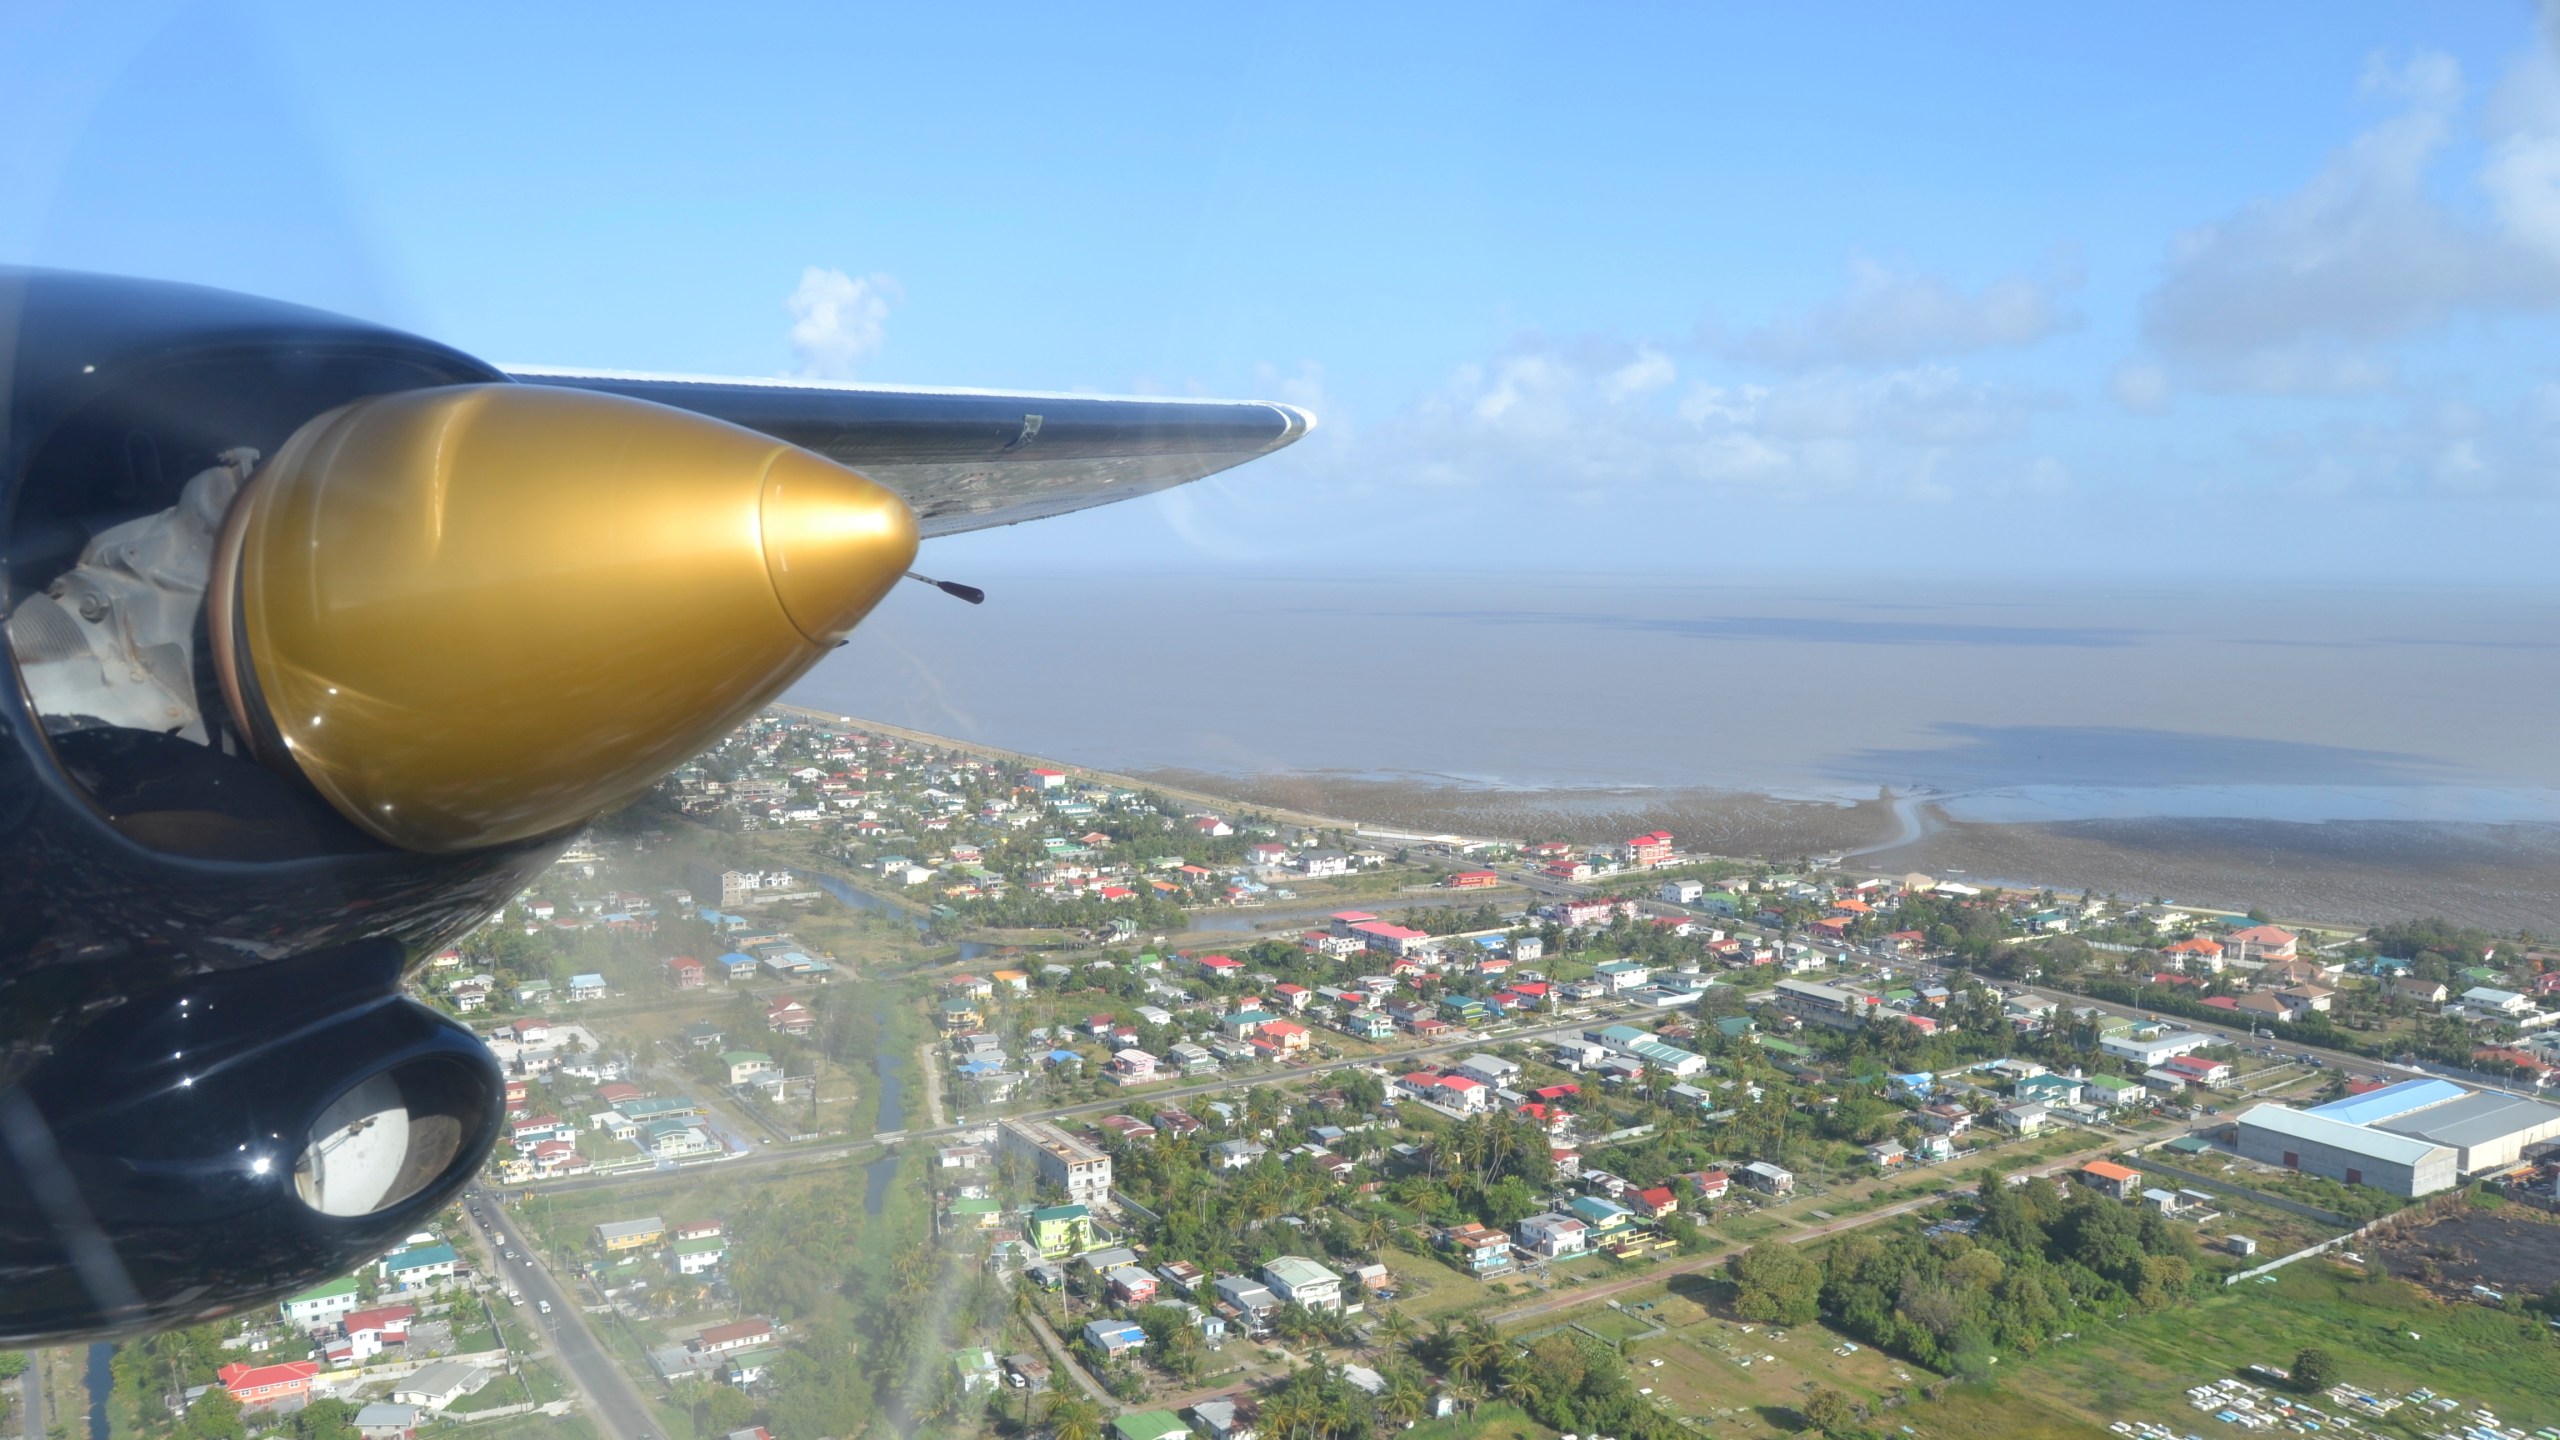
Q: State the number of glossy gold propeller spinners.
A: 1